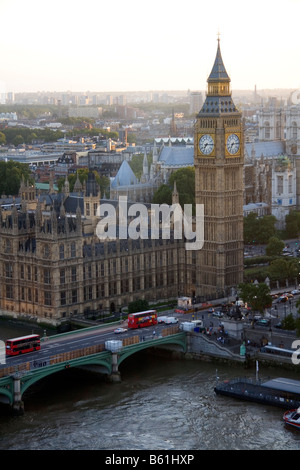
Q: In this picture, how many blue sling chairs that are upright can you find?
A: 0